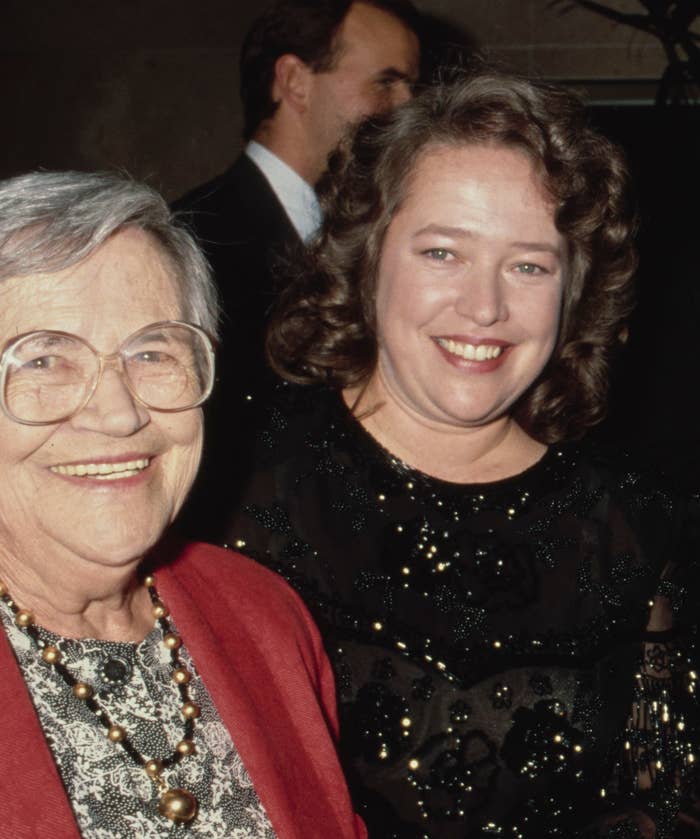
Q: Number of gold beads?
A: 13